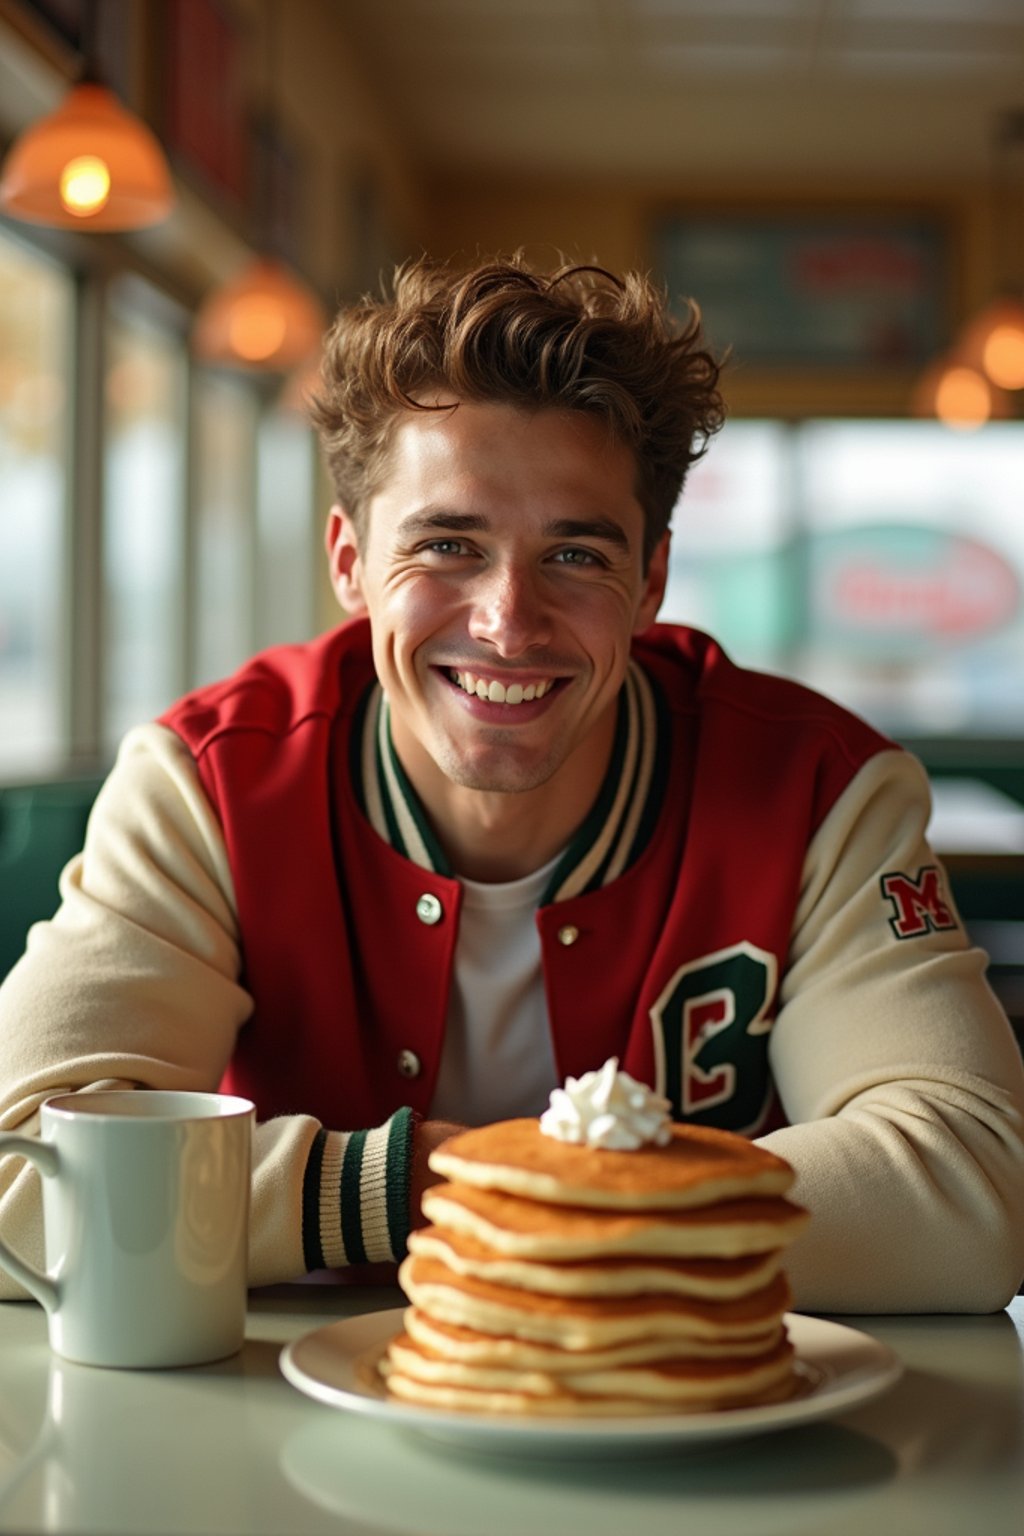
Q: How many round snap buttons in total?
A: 3